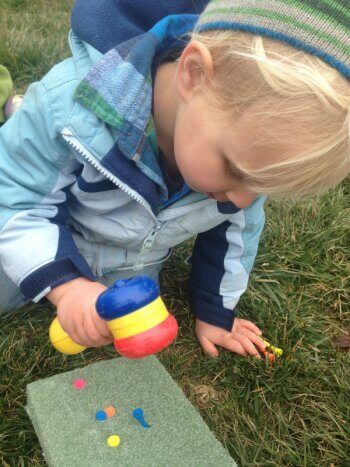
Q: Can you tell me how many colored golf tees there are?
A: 7